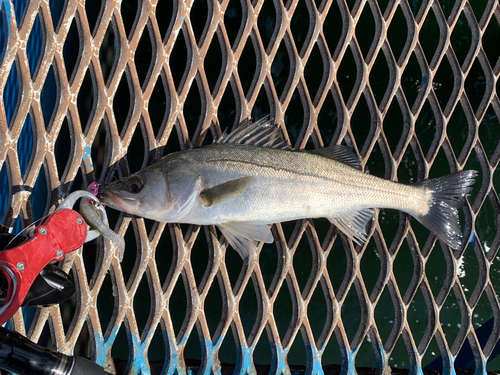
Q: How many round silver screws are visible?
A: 4